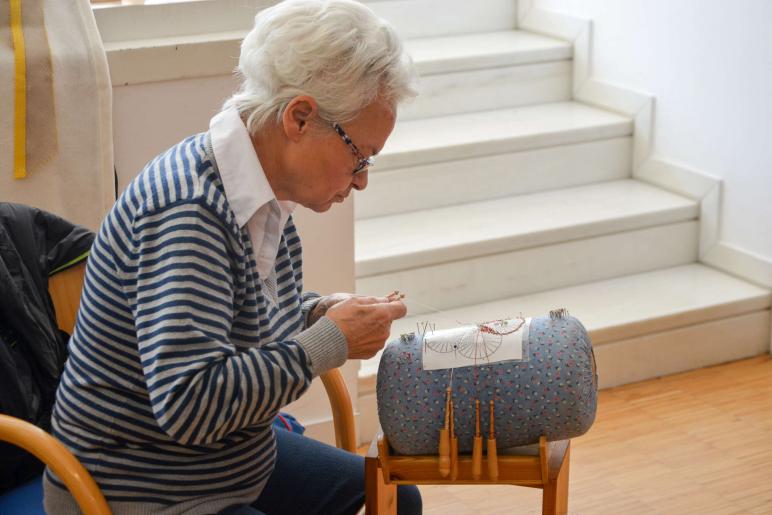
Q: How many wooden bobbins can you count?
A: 4